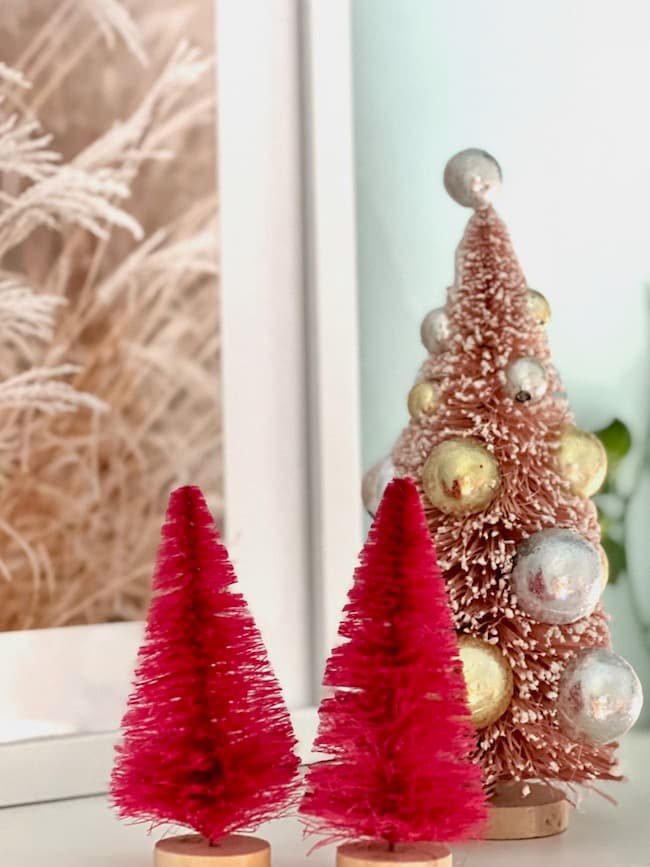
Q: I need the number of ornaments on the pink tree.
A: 12